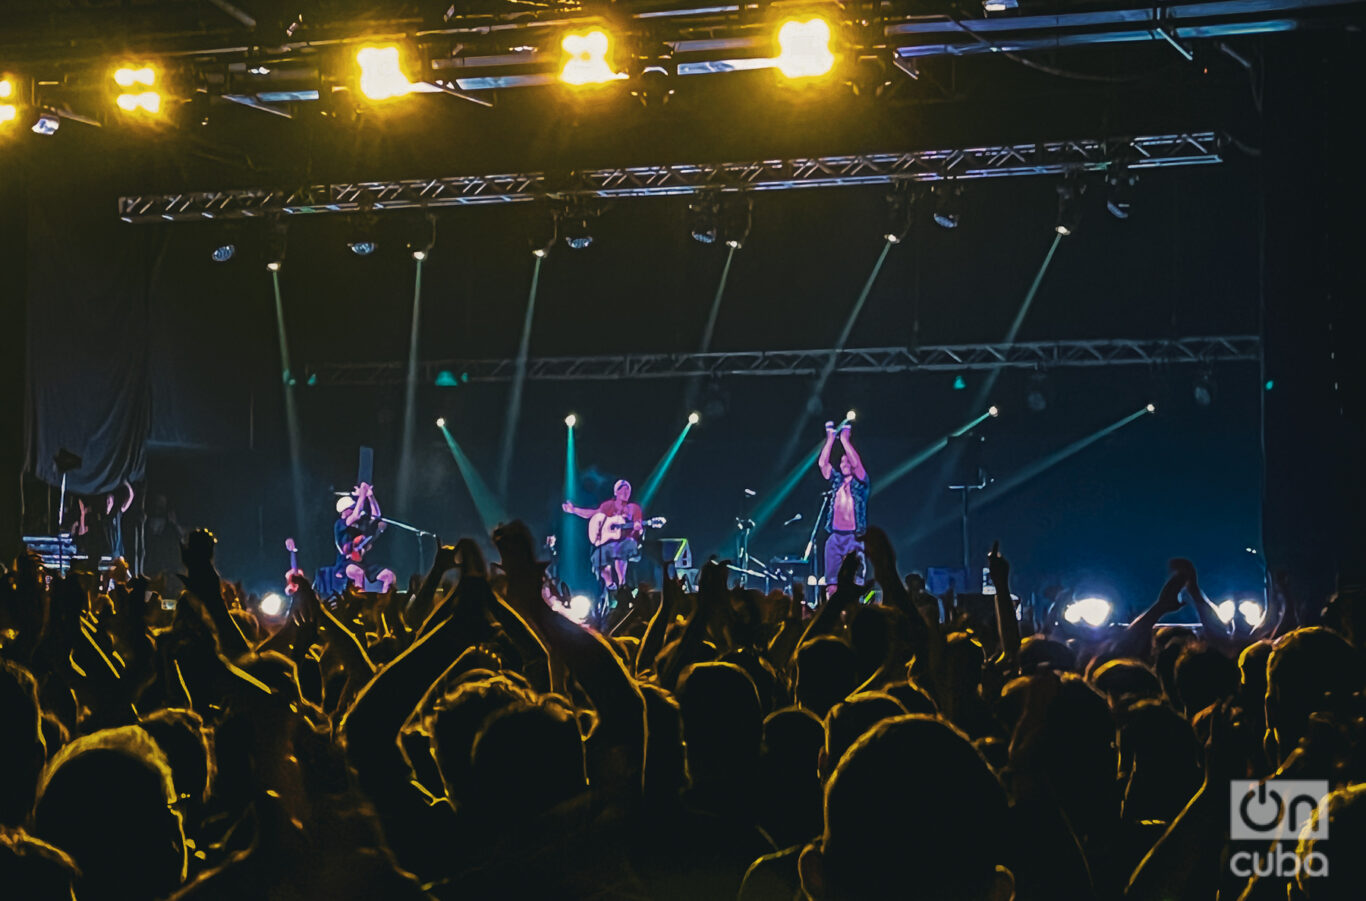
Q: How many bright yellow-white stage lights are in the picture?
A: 5